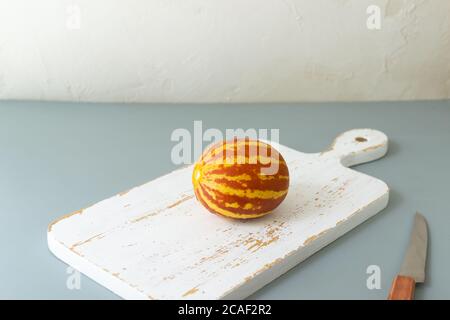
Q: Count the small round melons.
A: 1